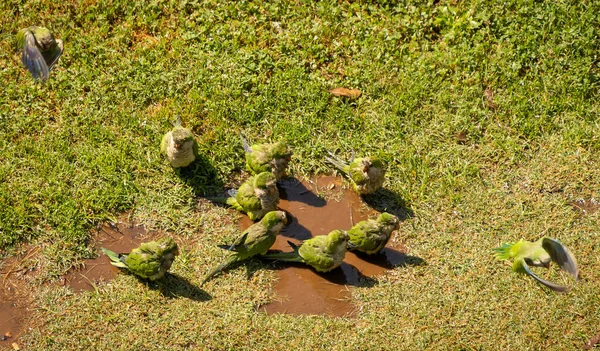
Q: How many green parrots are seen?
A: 10